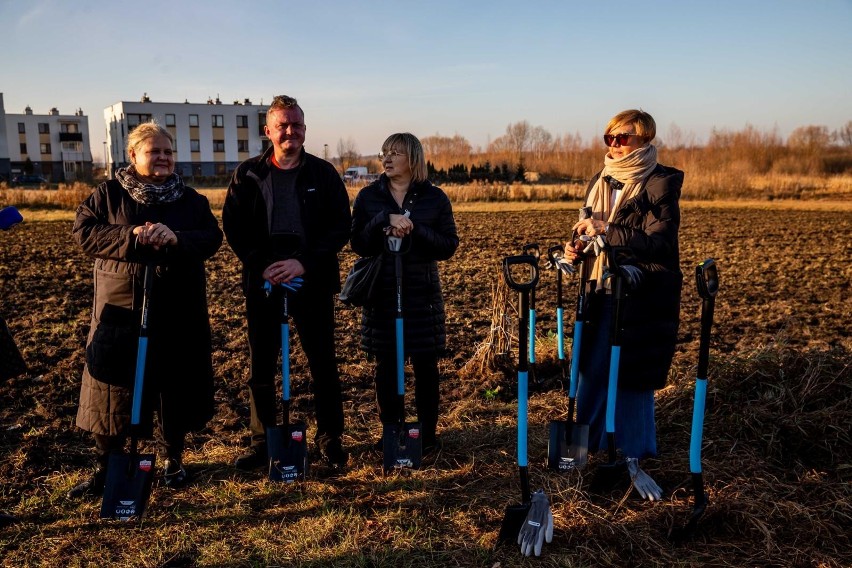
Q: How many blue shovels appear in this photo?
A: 9